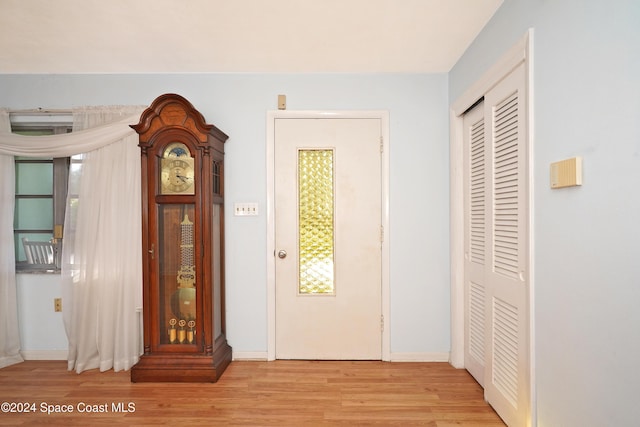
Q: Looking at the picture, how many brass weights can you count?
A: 3